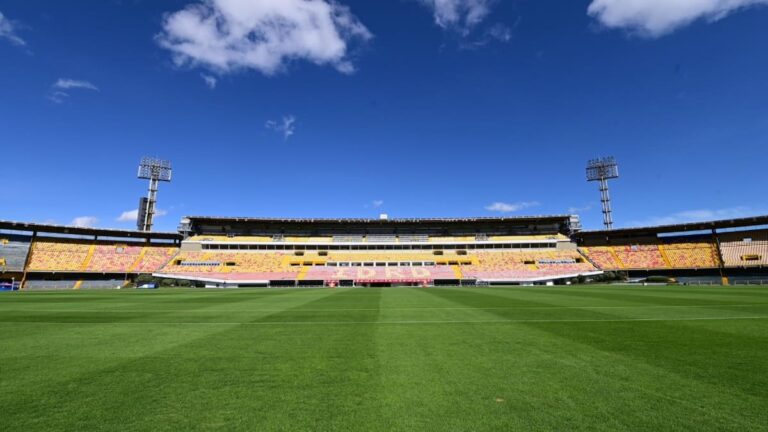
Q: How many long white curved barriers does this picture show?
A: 2